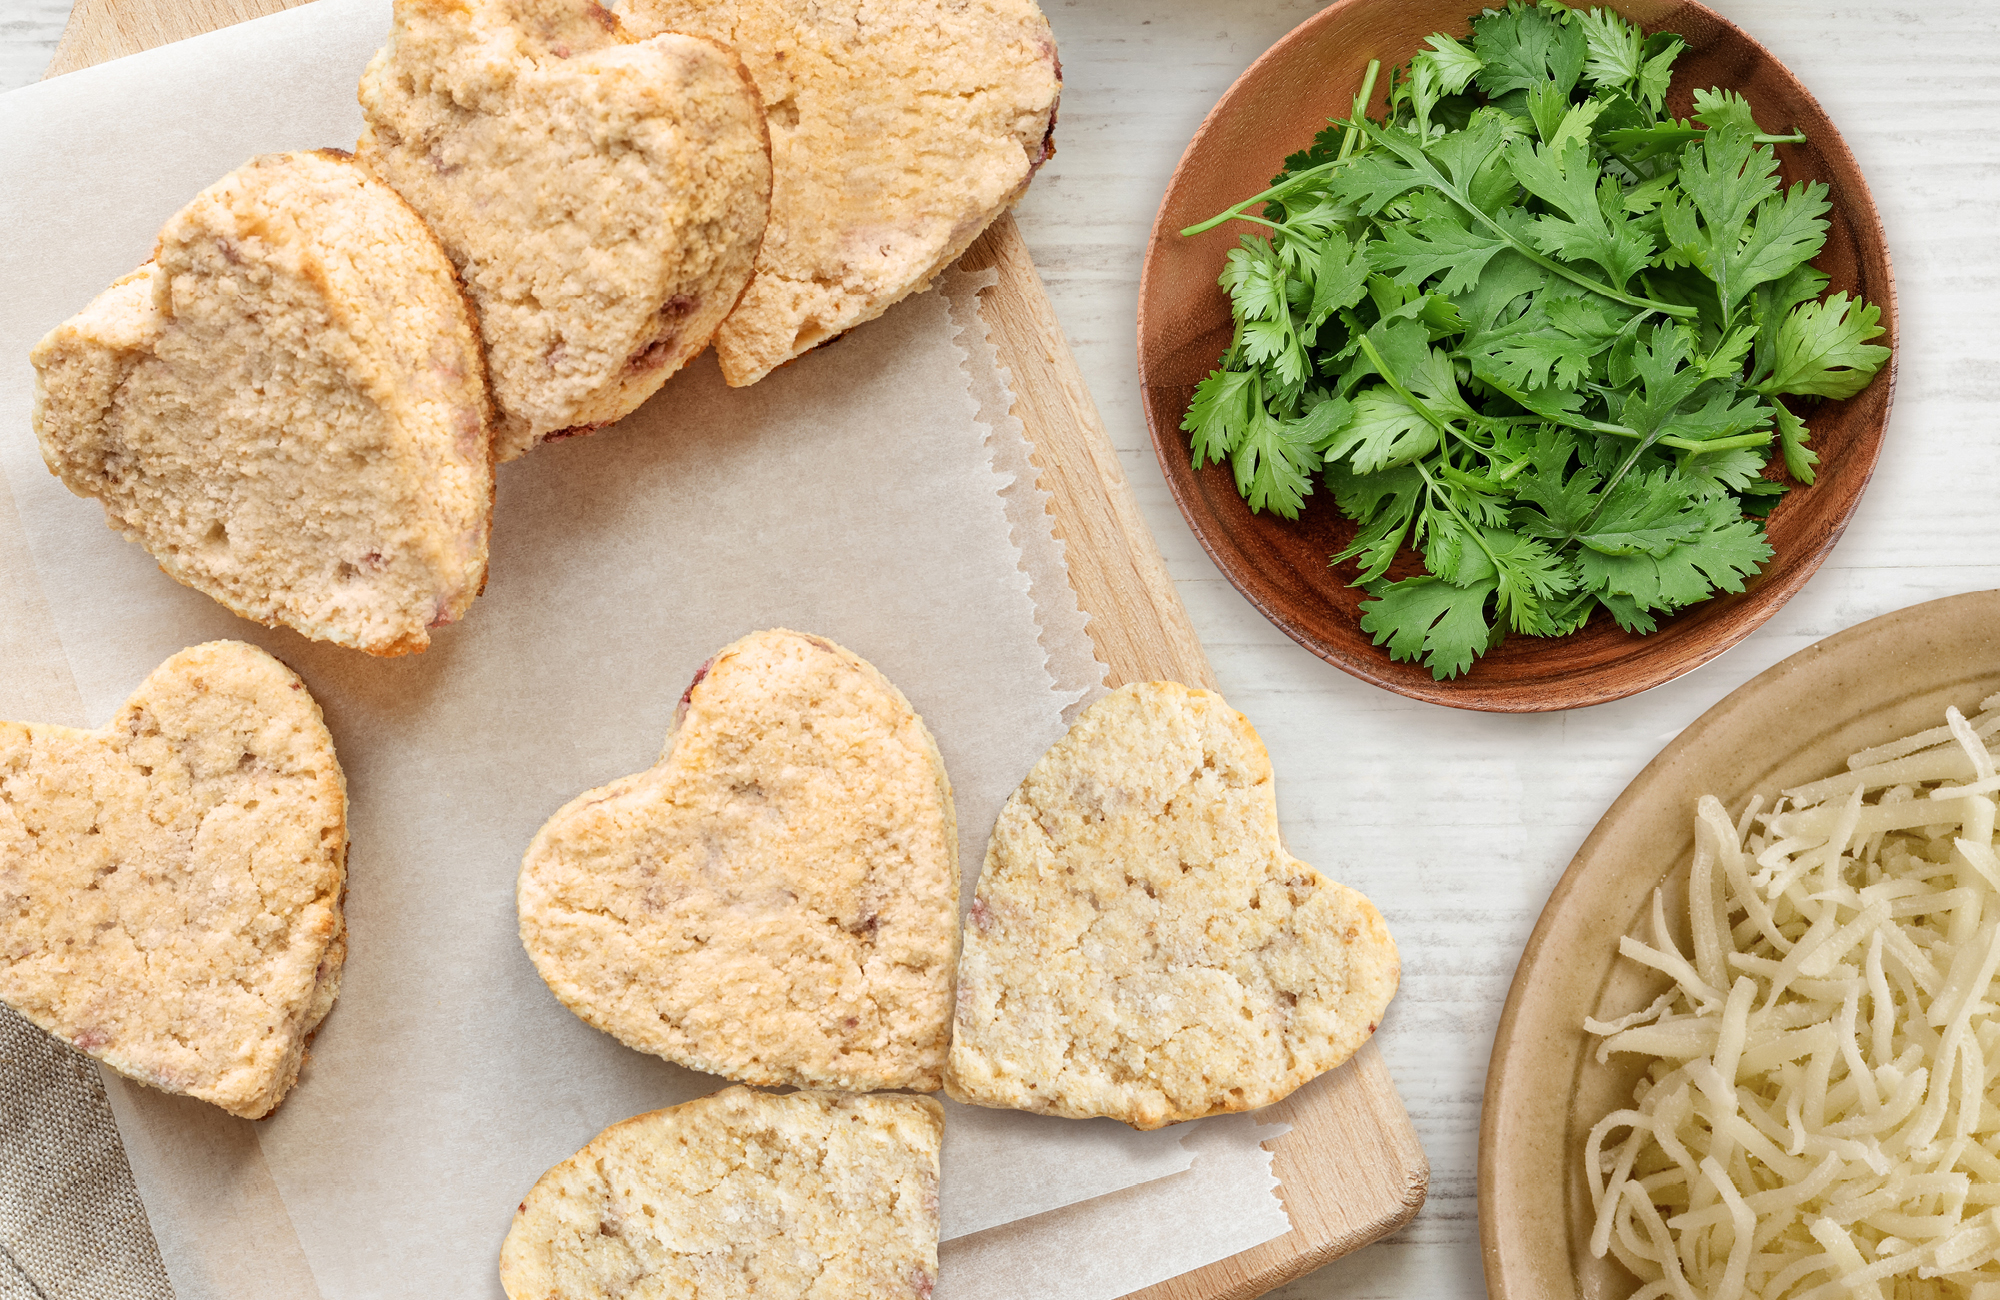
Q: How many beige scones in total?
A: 7